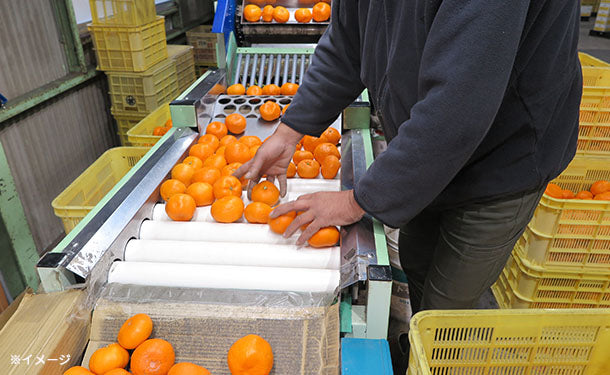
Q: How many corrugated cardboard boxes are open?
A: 1